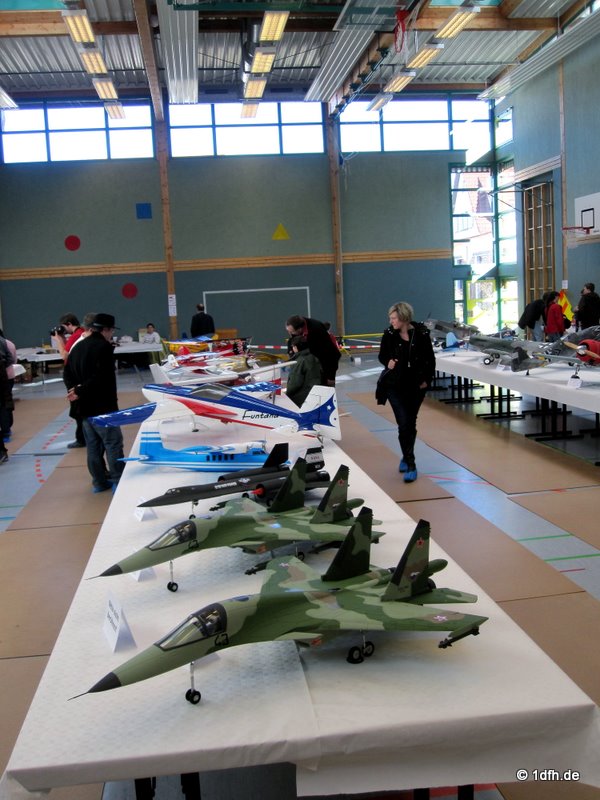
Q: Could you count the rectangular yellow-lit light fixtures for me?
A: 12